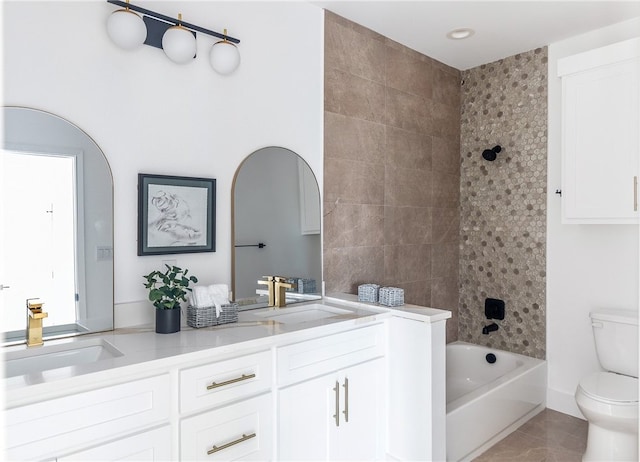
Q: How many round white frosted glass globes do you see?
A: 3